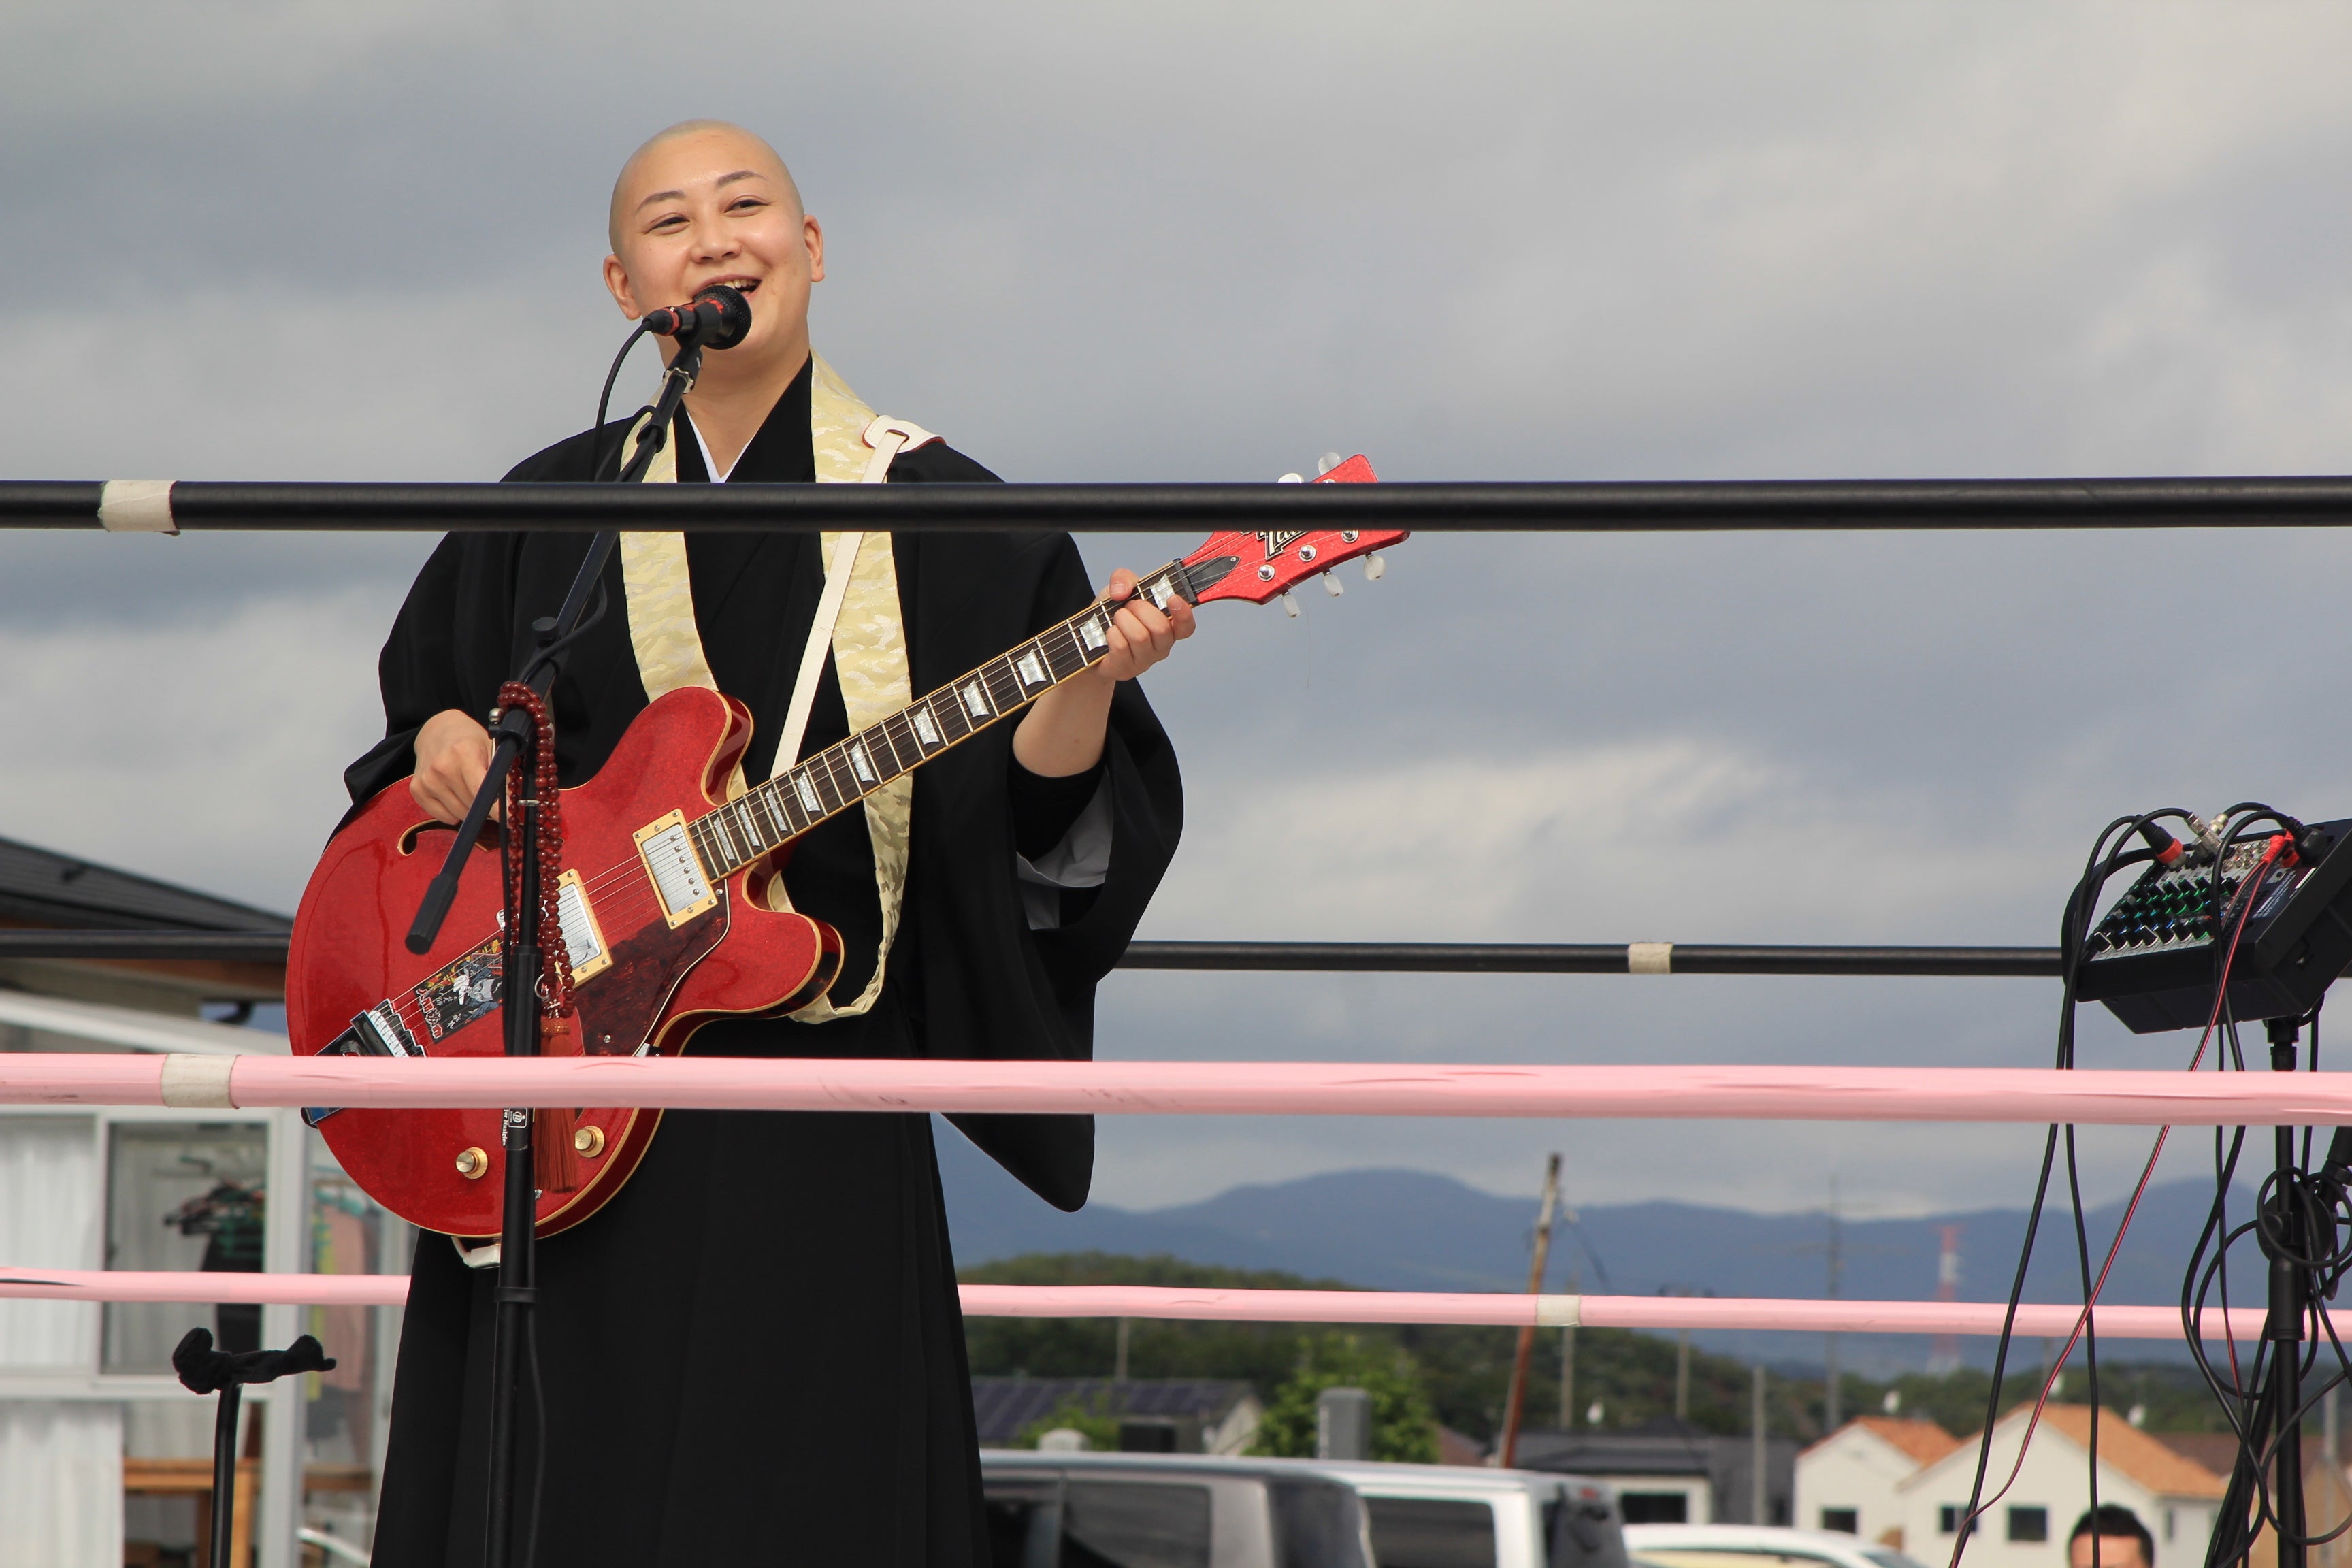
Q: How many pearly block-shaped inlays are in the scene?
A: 10